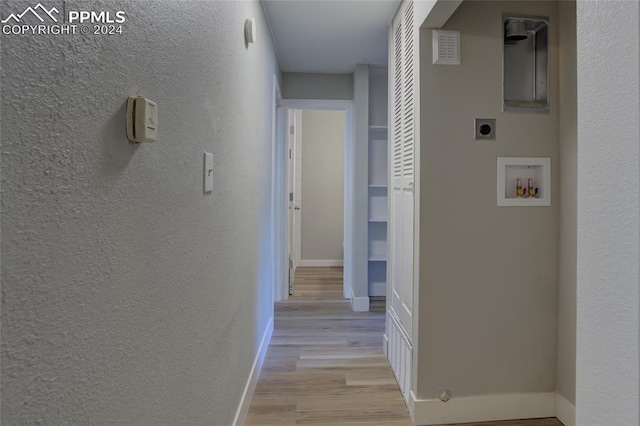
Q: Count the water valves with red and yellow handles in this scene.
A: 2